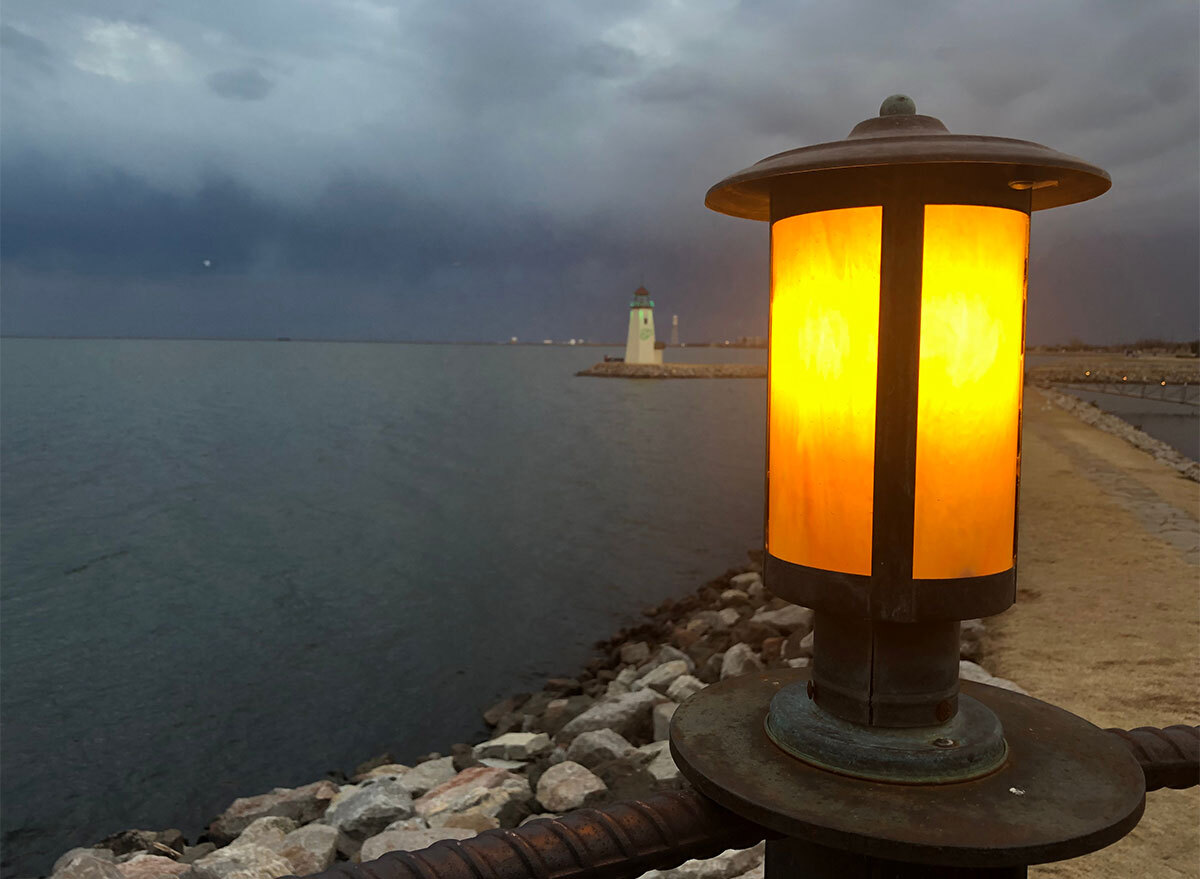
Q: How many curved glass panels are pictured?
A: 2